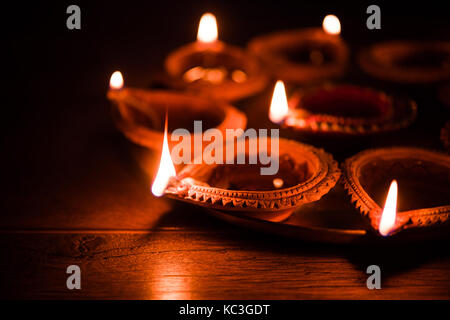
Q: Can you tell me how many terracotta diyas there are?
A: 7